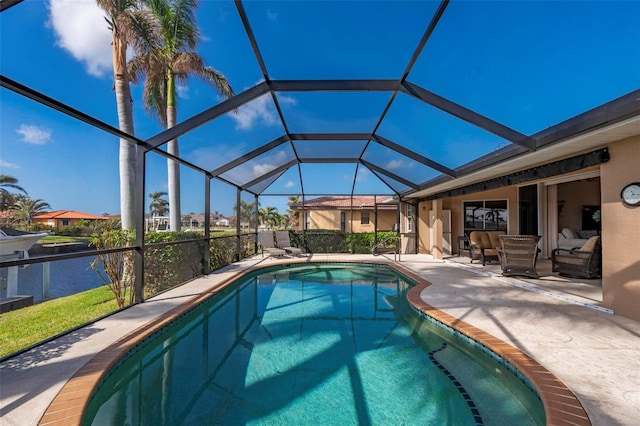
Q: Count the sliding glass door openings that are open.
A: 1